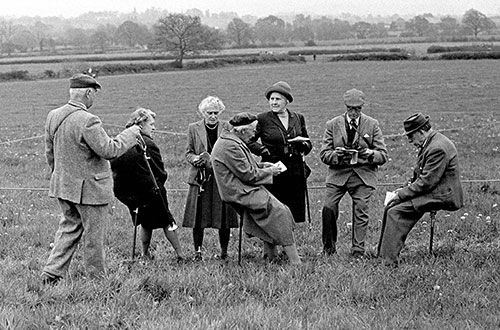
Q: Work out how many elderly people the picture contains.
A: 7